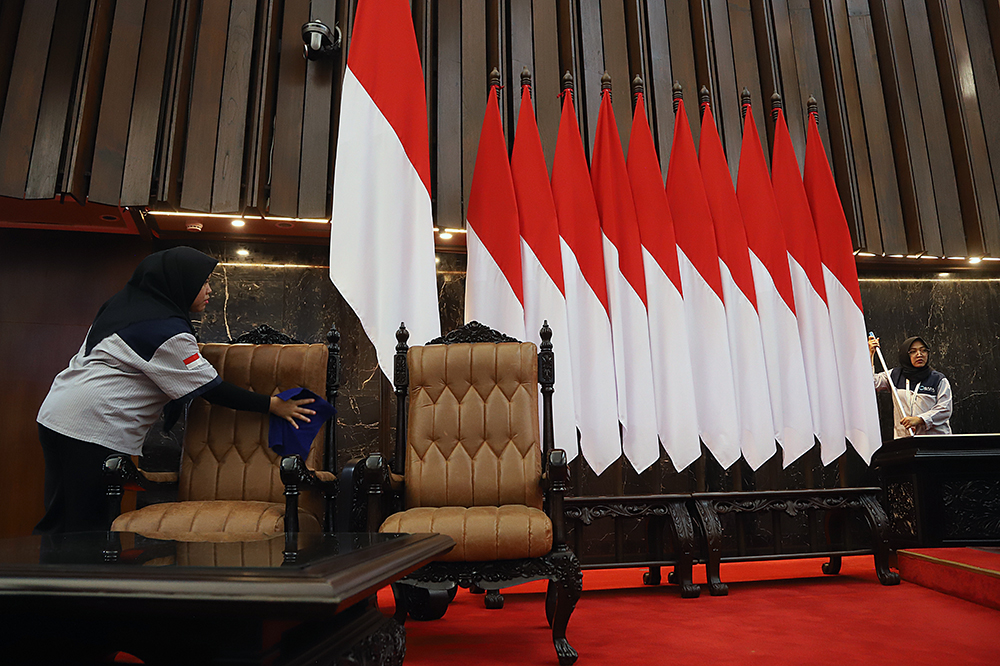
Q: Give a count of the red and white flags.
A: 11